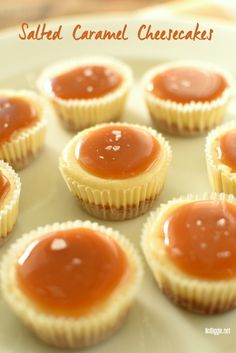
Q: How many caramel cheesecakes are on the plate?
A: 8